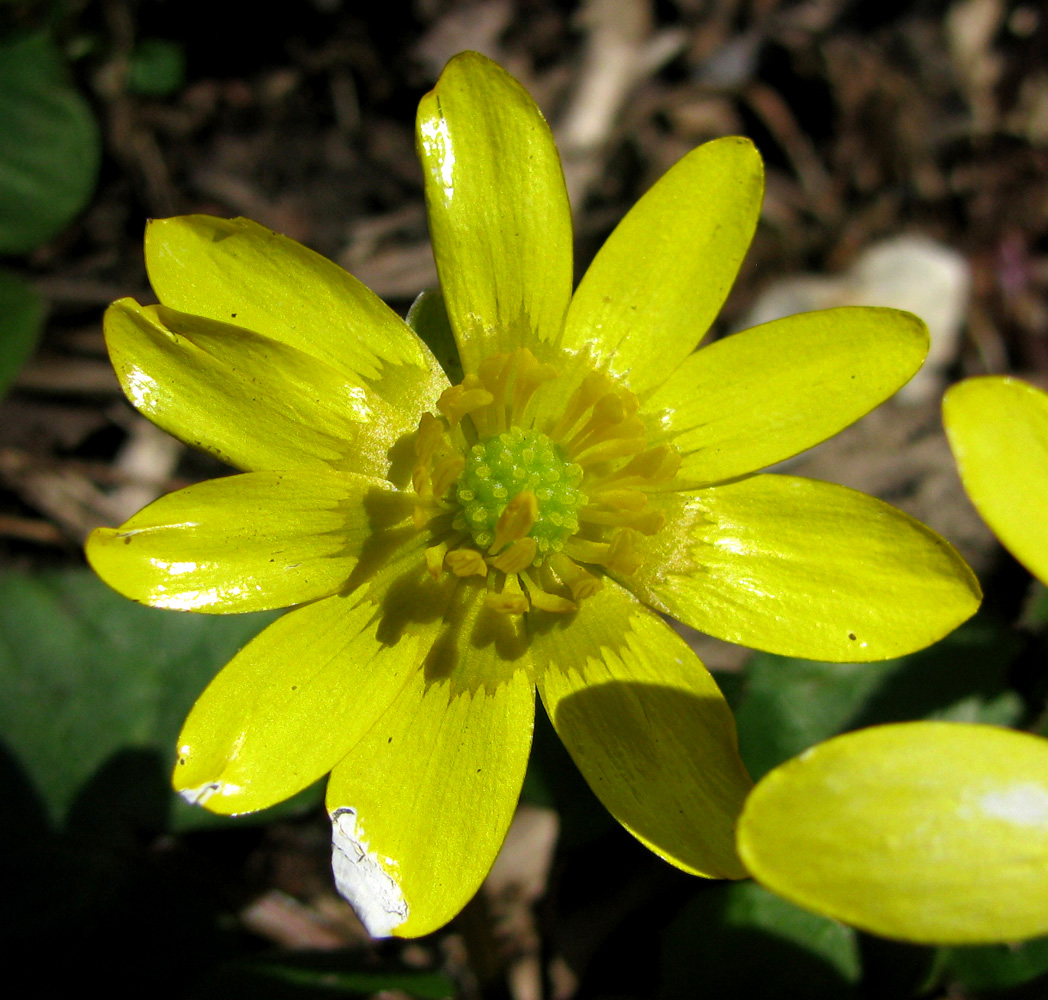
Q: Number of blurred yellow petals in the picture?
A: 2